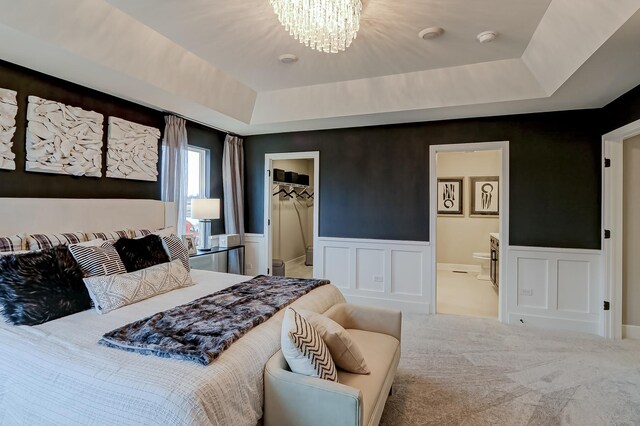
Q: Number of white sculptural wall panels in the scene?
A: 3